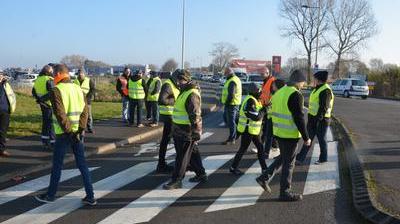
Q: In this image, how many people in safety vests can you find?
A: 15